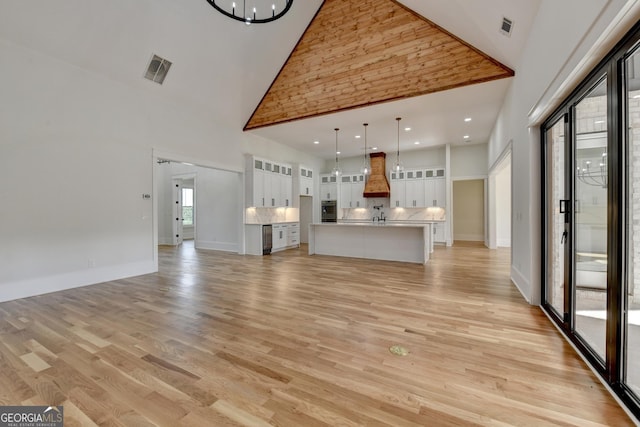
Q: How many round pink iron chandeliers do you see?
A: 0